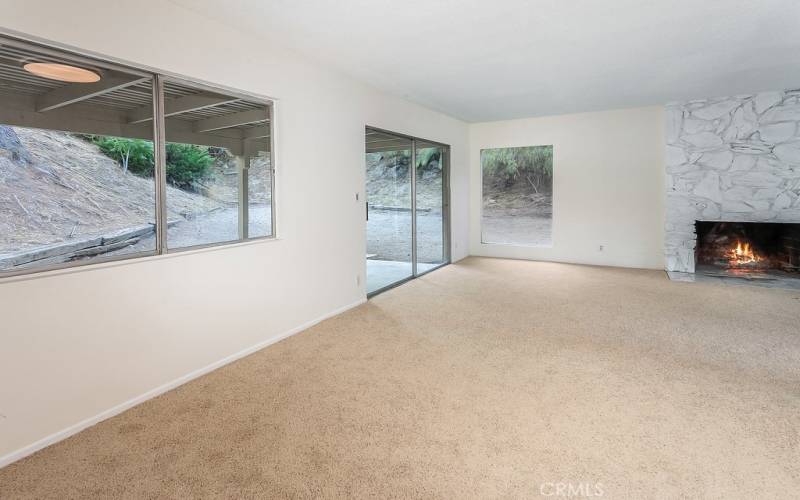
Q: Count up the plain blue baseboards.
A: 0